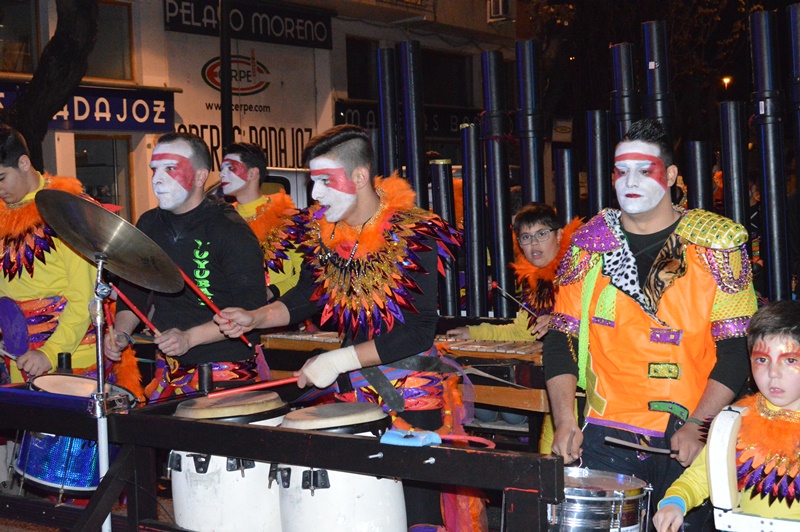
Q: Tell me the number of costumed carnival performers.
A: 7